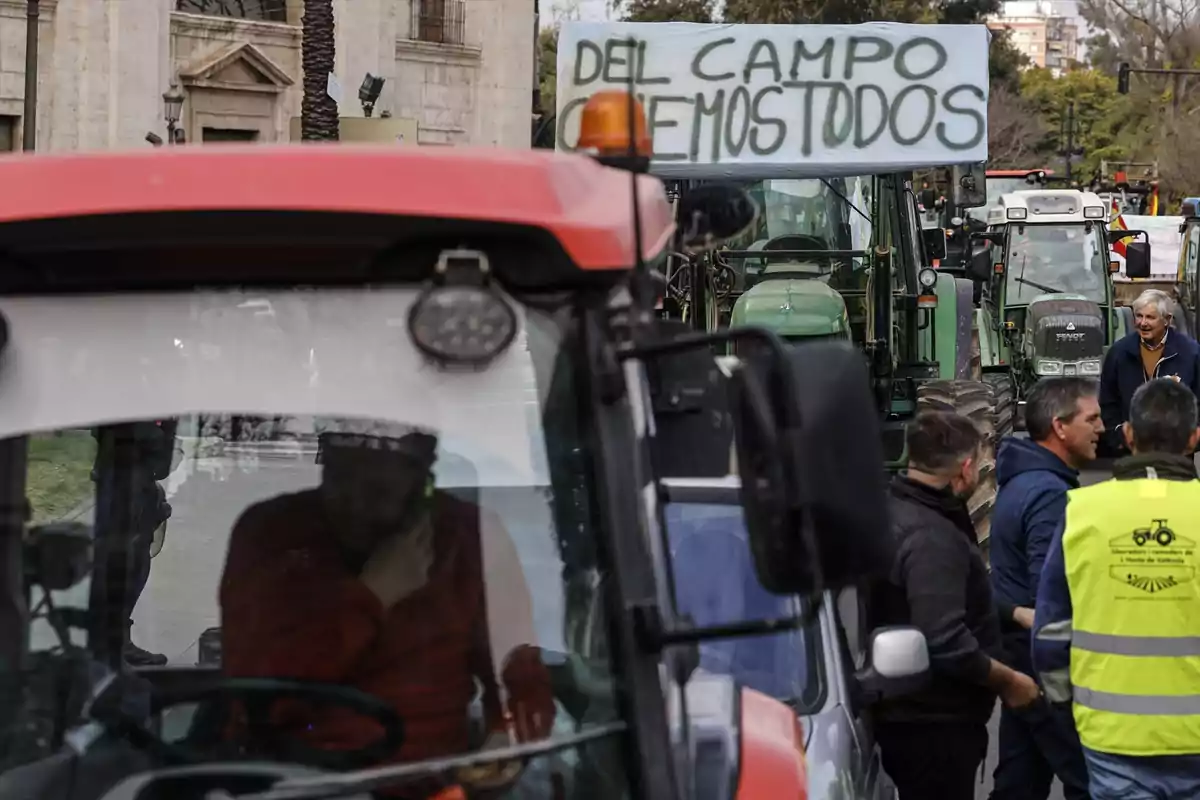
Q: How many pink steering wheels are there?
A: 0